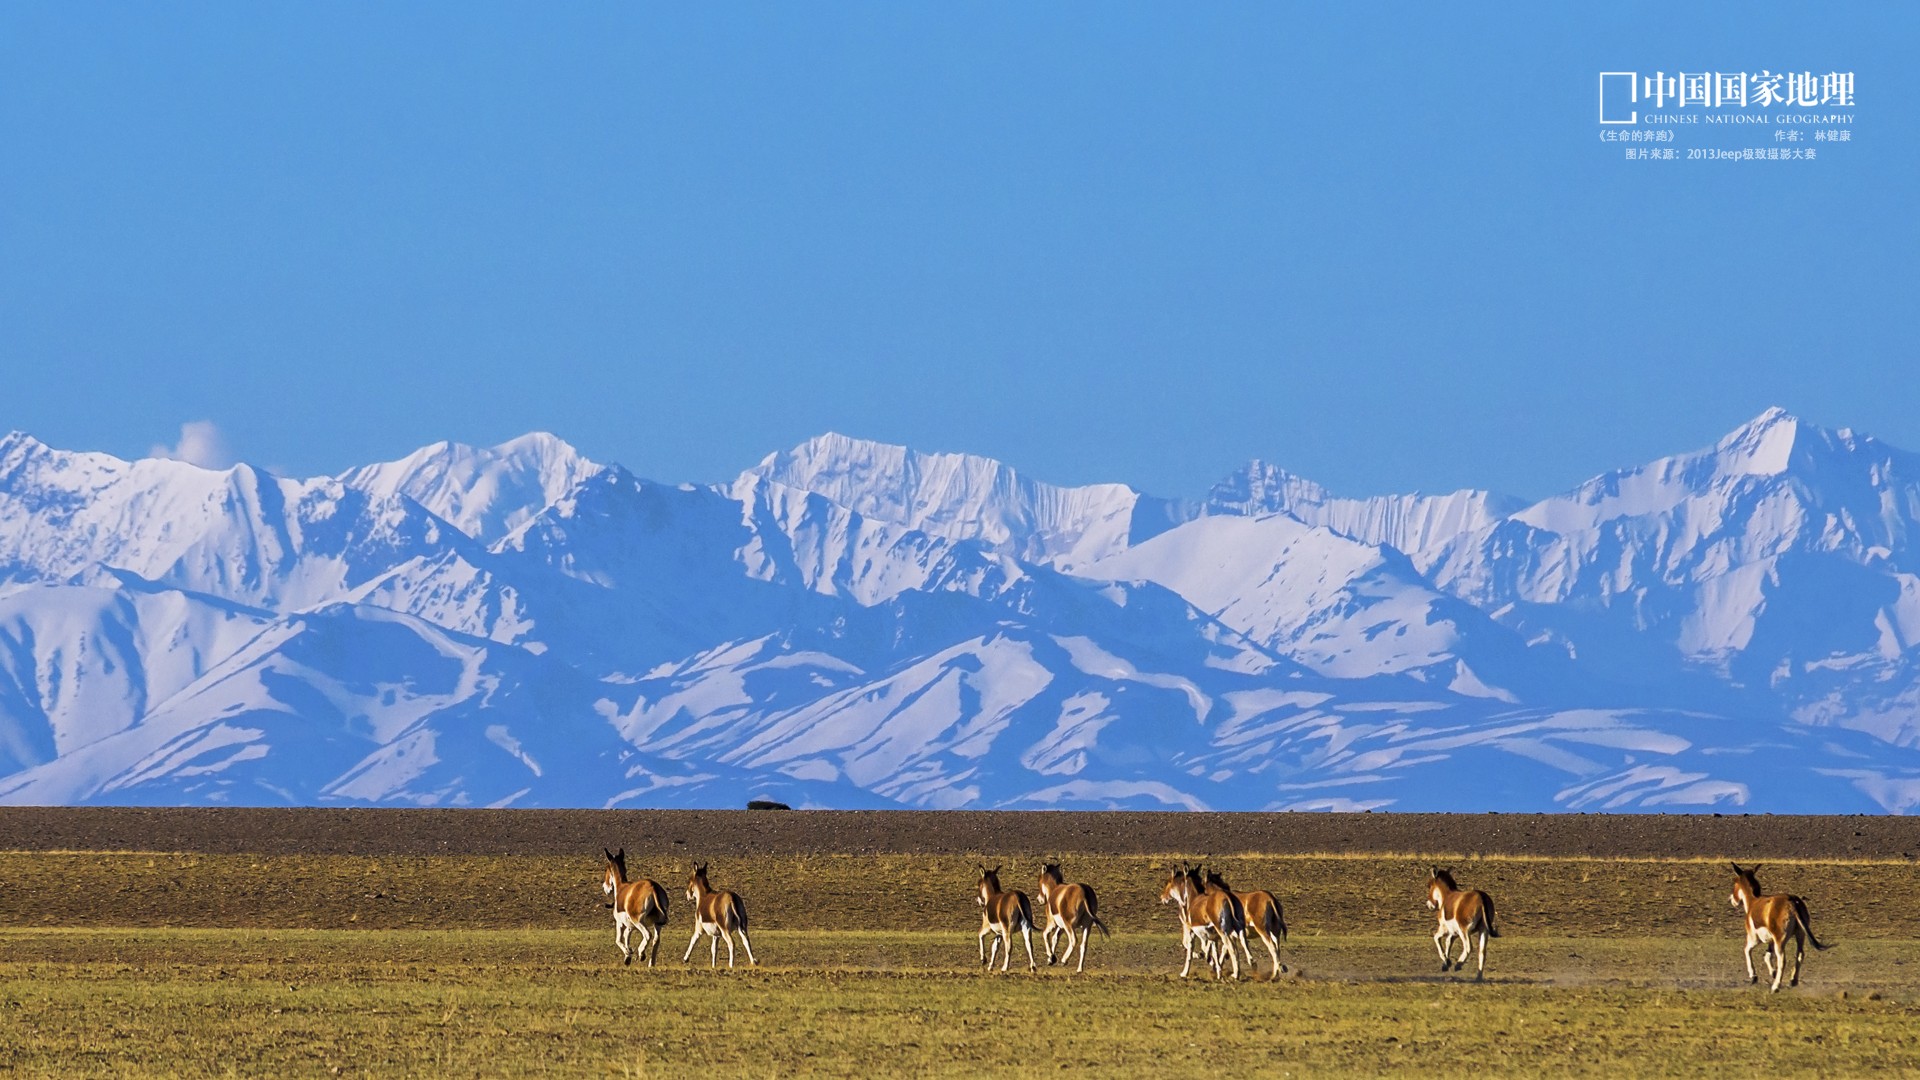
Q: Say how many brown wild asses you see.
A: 9